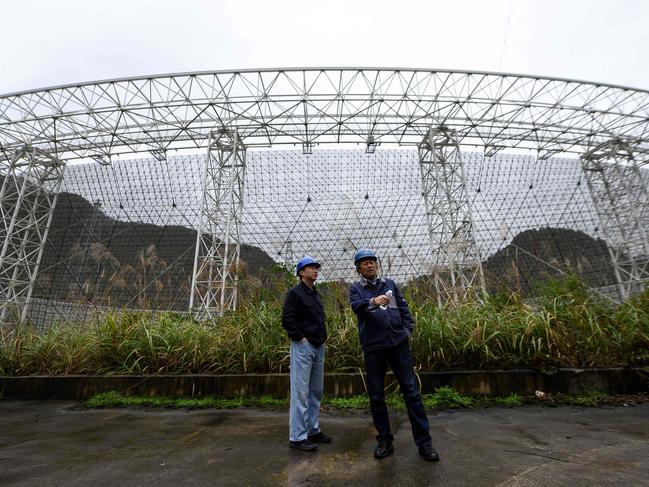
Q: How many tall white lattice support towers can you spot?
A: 4